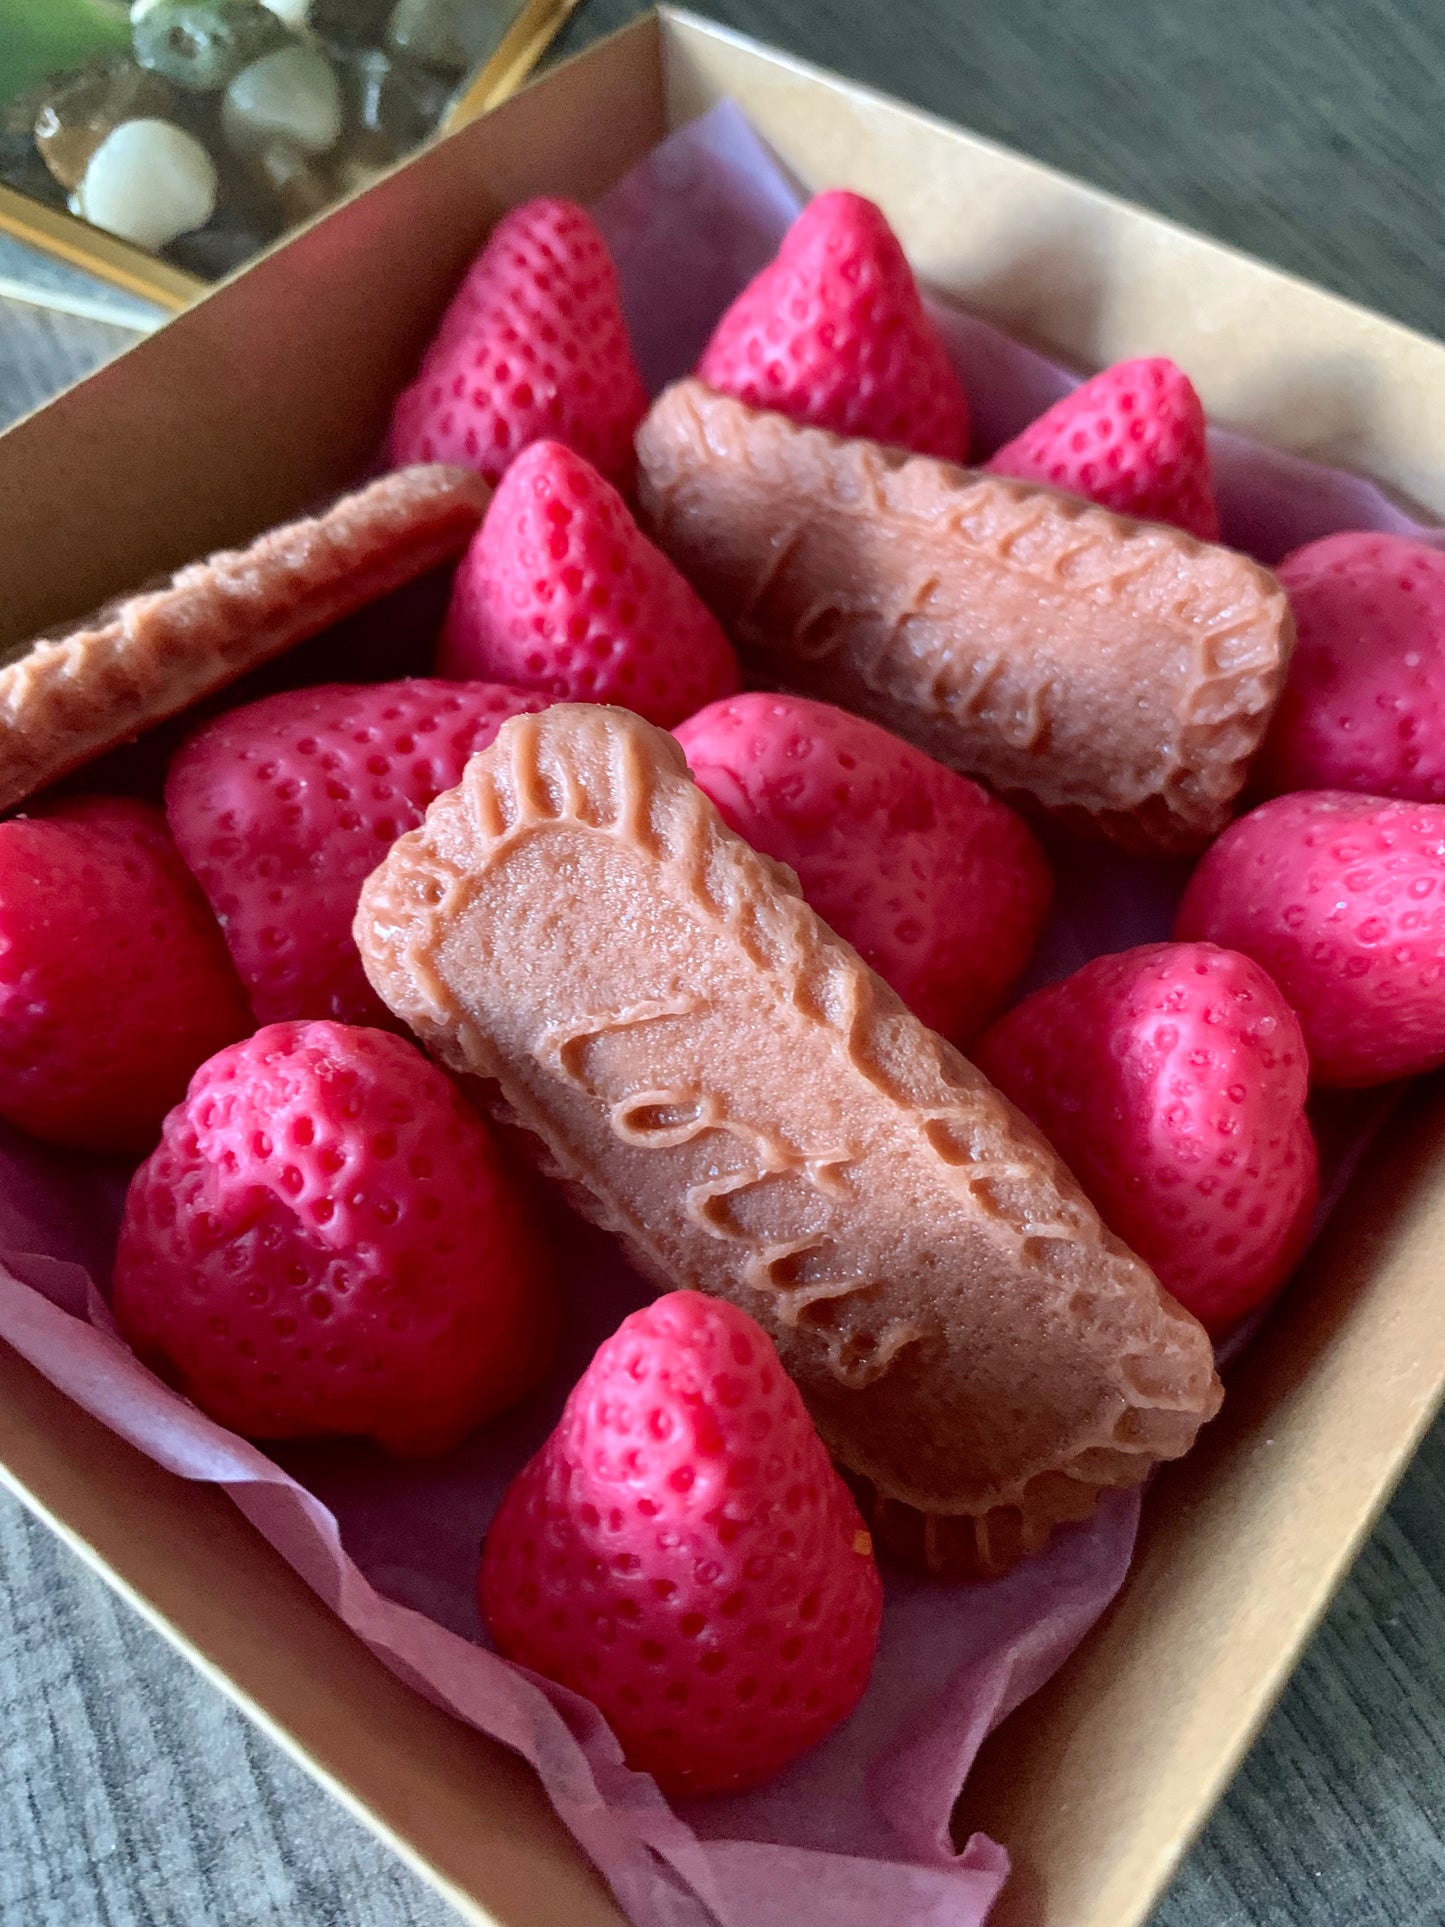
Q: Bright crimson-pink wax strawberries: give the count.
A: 12